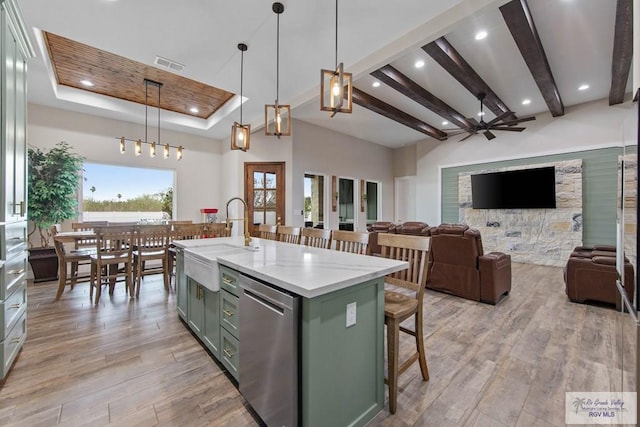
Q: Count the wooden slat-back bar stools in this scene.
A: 5